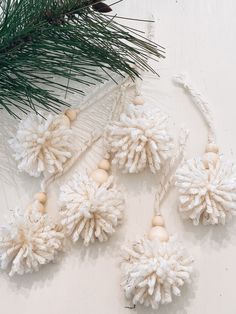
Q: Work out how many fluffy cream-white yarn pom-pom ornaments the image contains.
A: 6